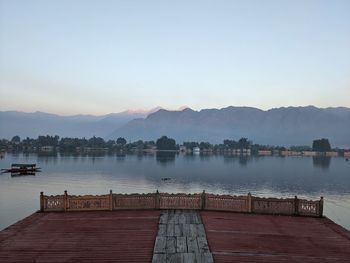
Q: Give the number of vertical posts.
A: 8